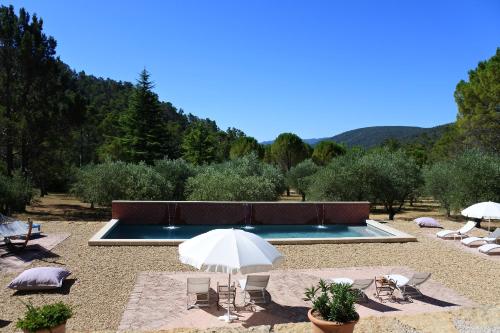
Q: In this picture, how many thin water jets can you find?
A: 3